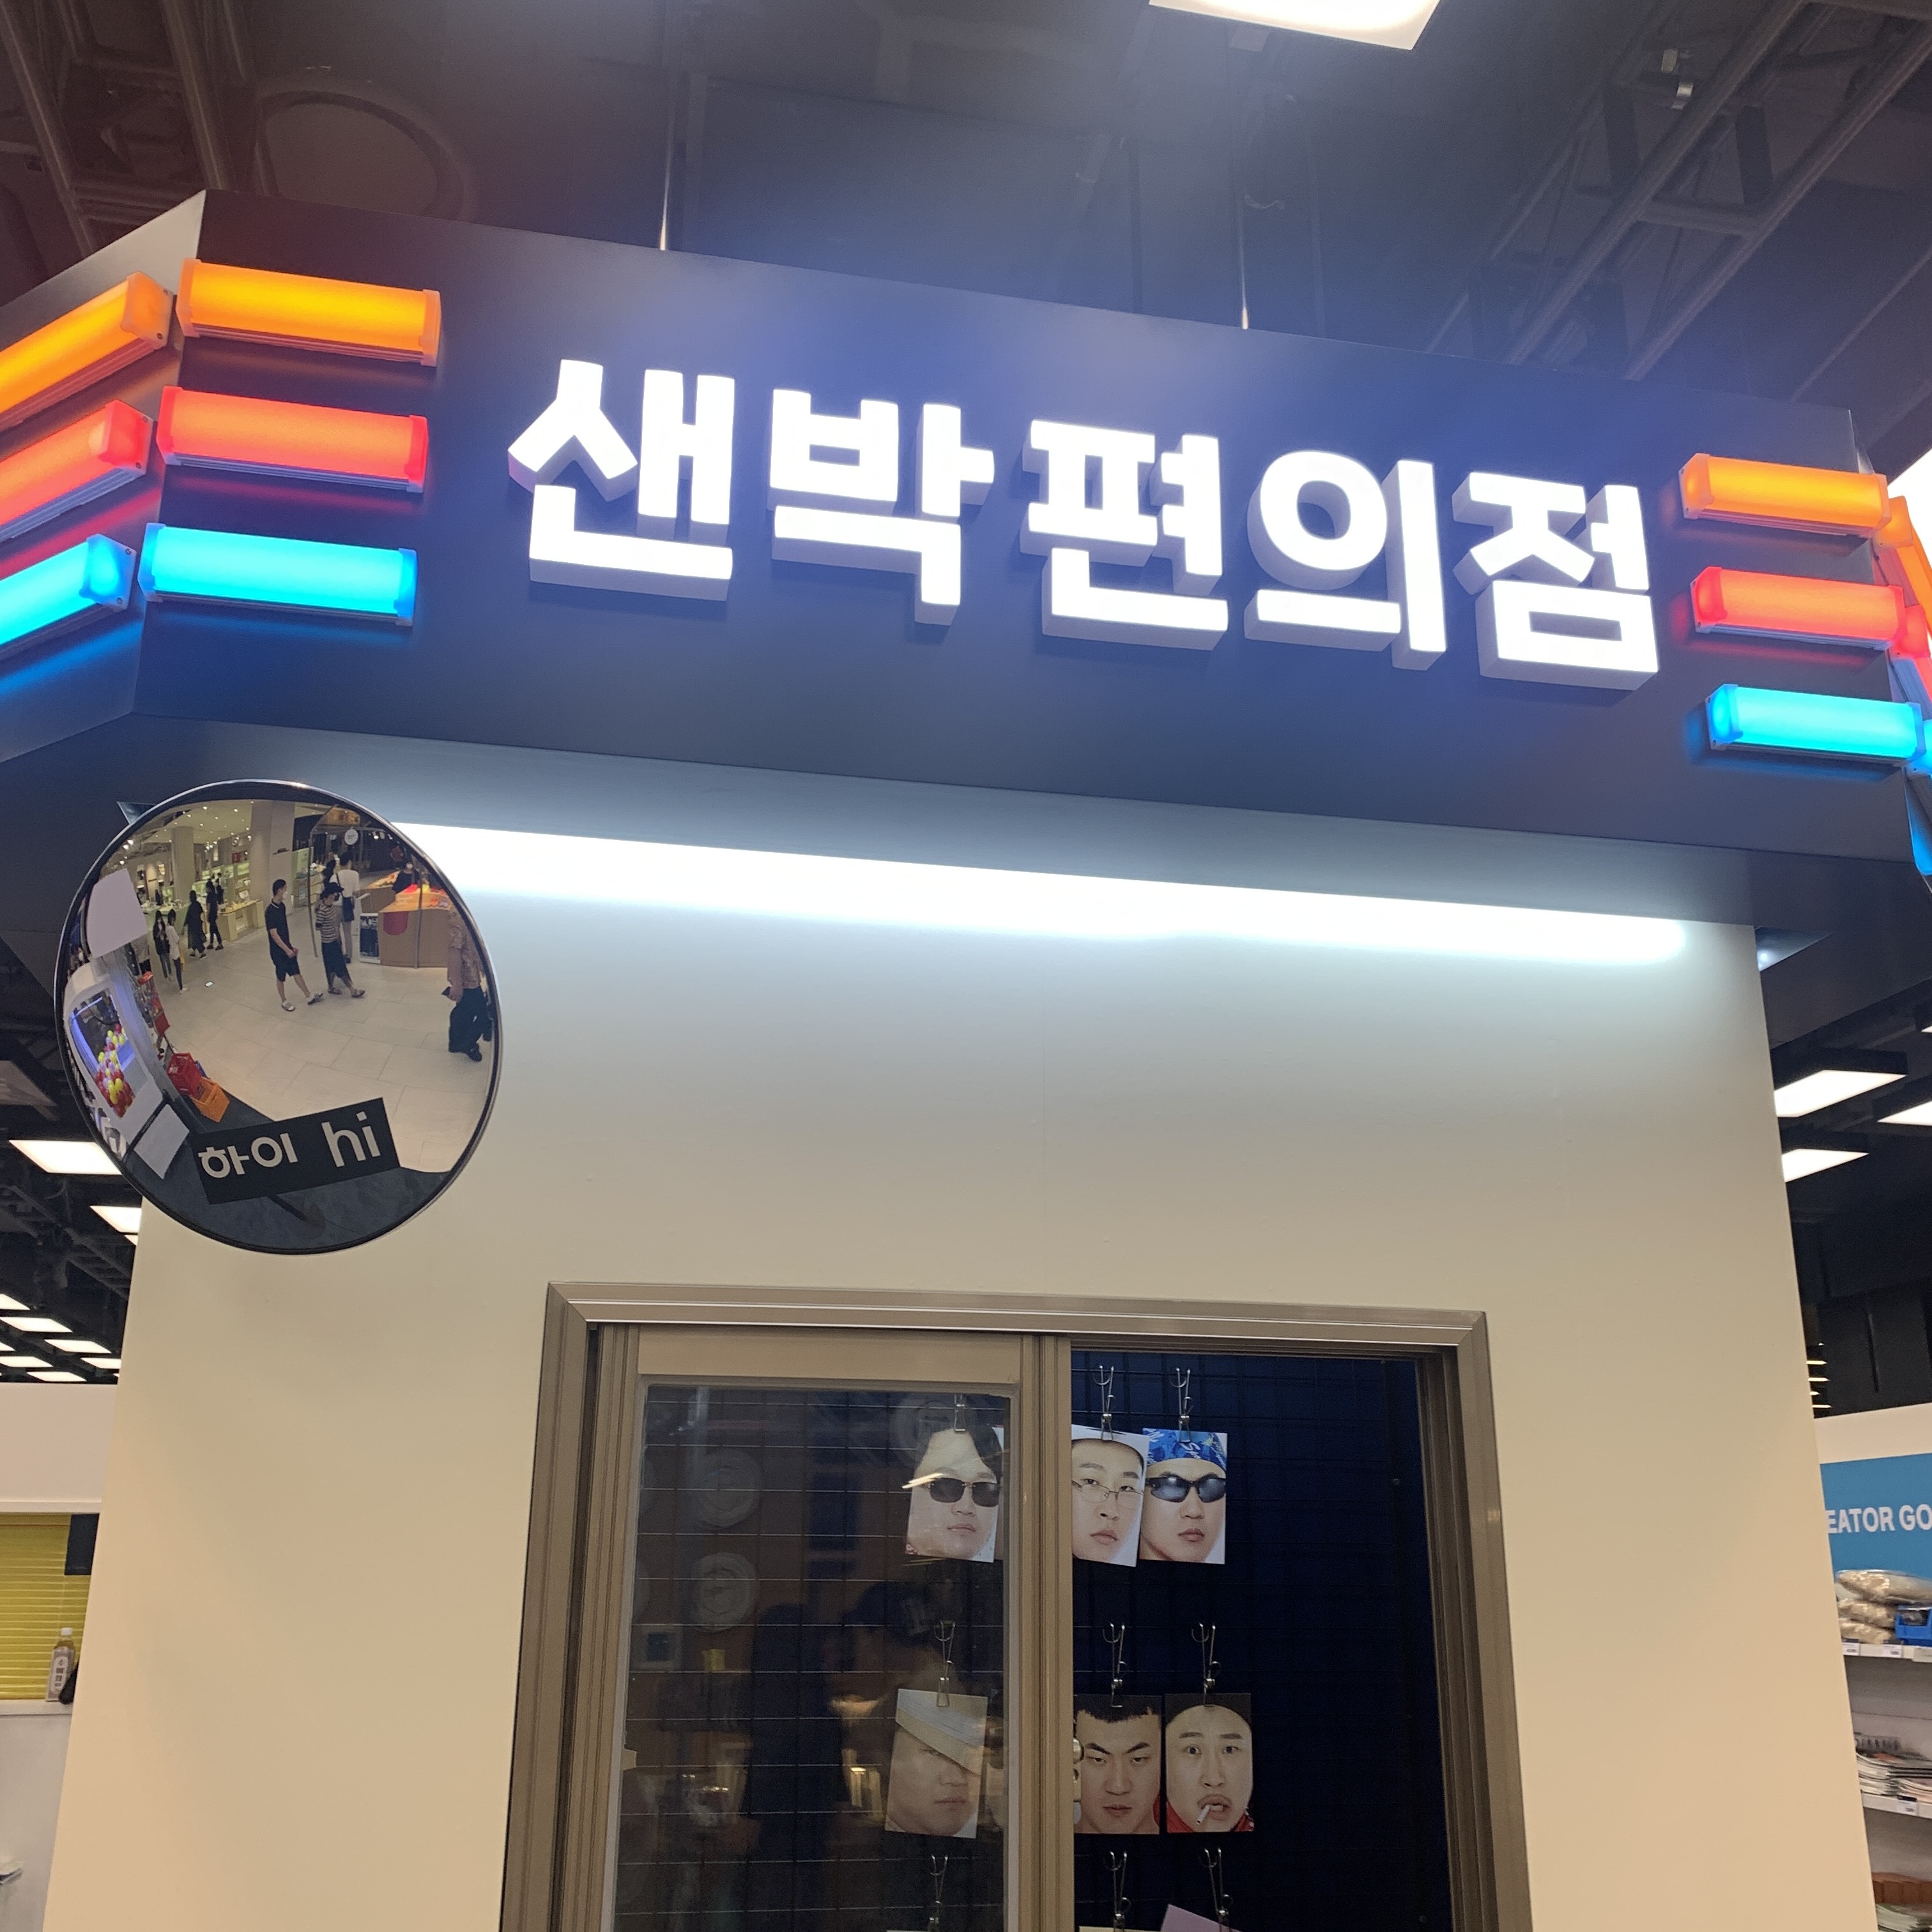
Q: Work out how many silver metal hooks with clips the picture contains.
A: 9